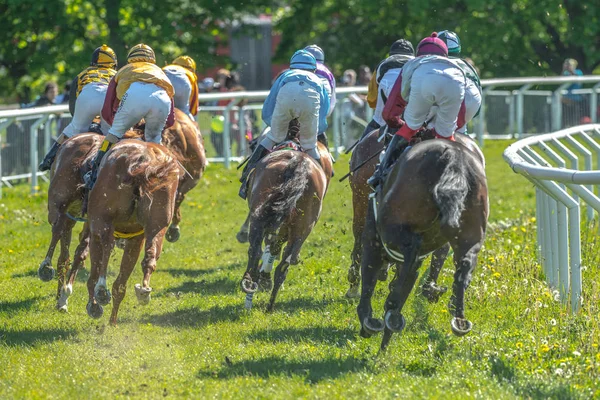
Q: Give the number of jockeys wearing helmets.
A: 8